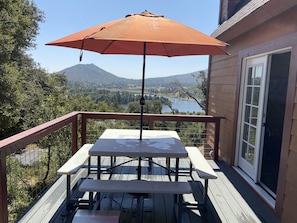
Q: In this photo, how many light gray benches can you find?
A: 3